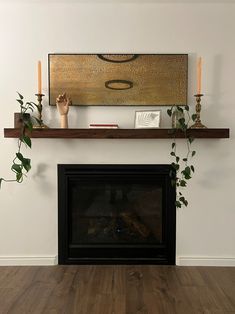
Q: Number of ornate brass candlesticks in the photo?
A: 2